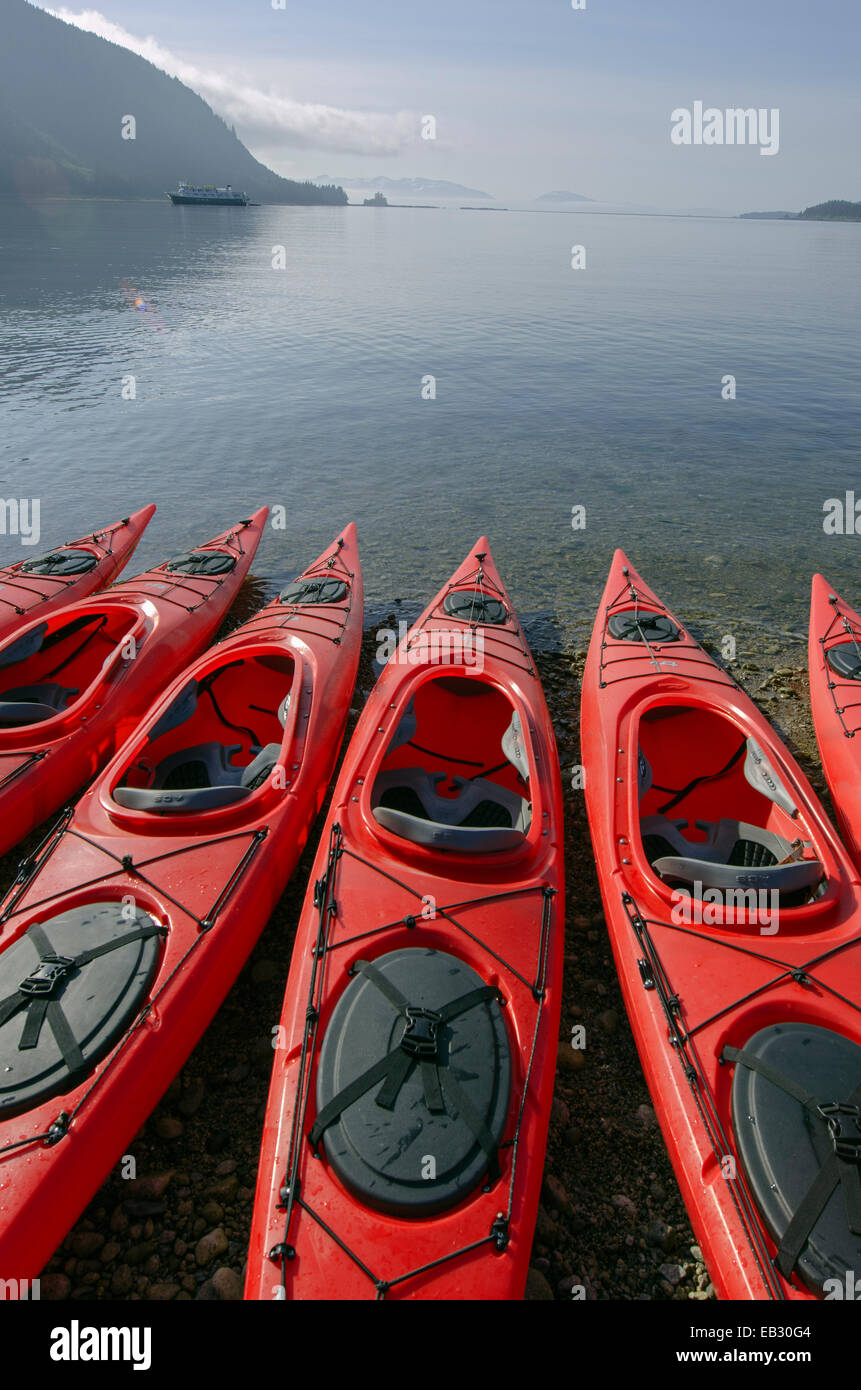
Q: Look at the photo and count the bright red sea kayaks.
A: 6